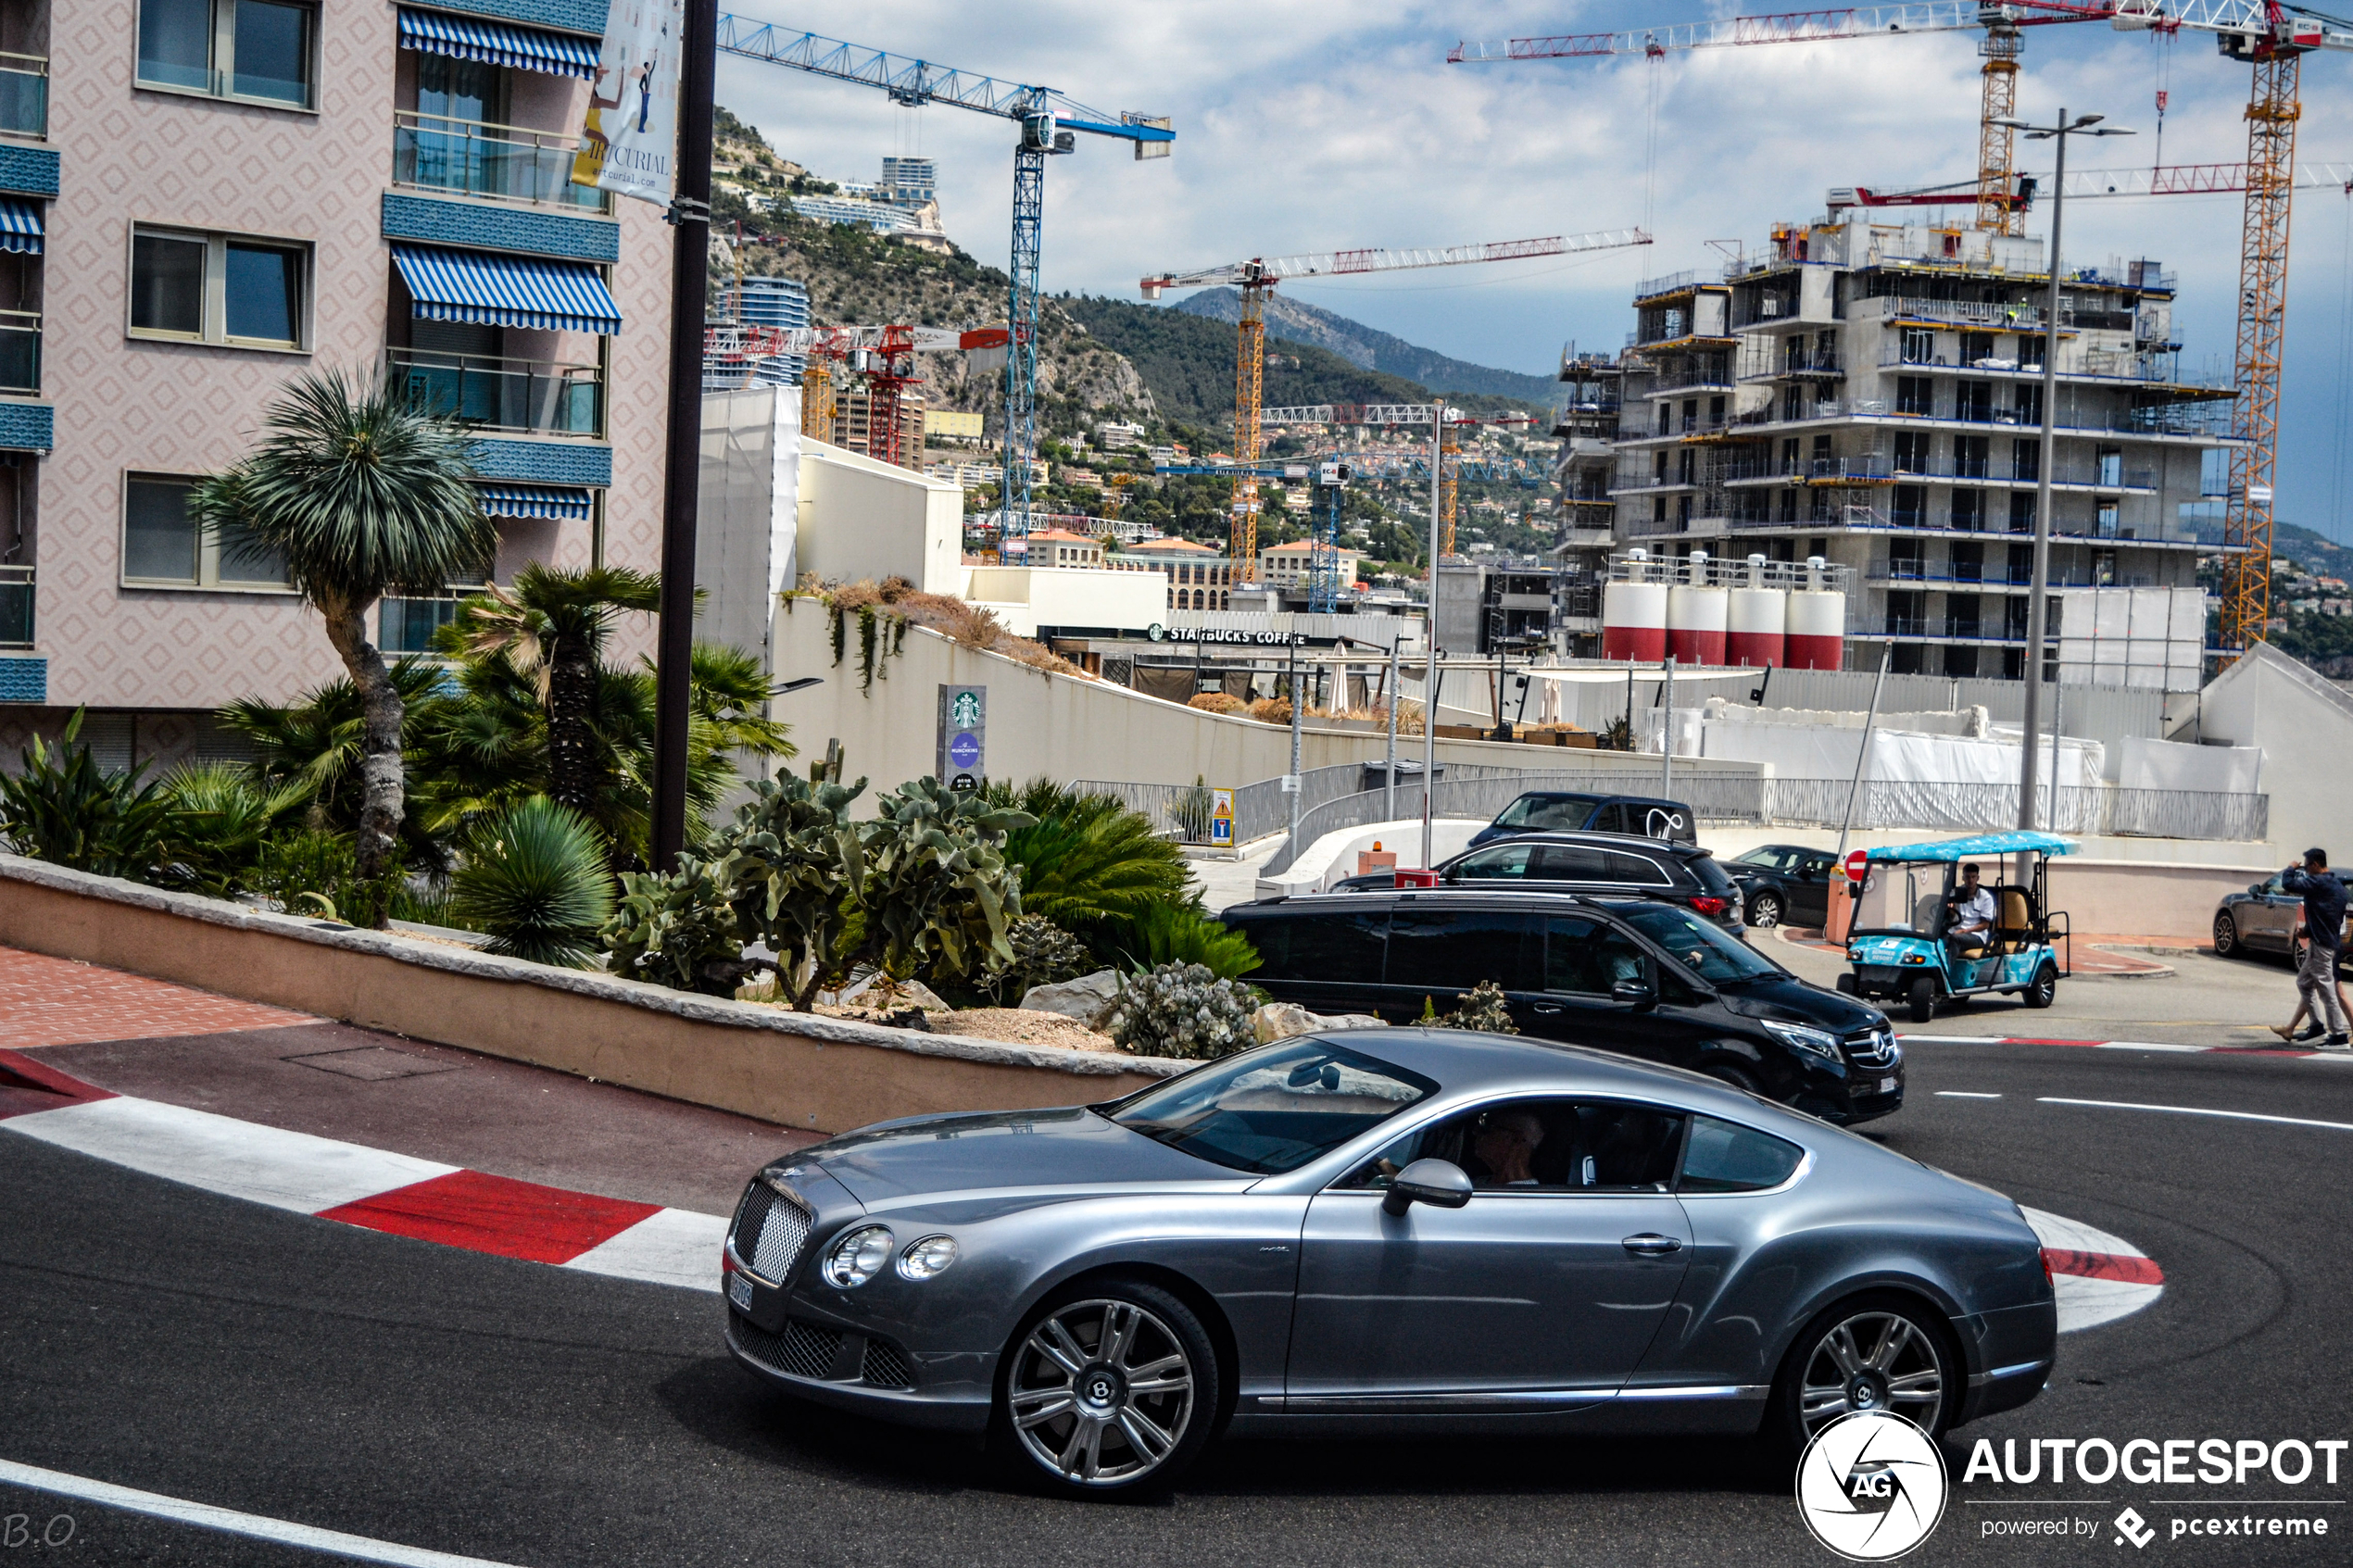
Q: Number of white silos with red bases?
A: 4